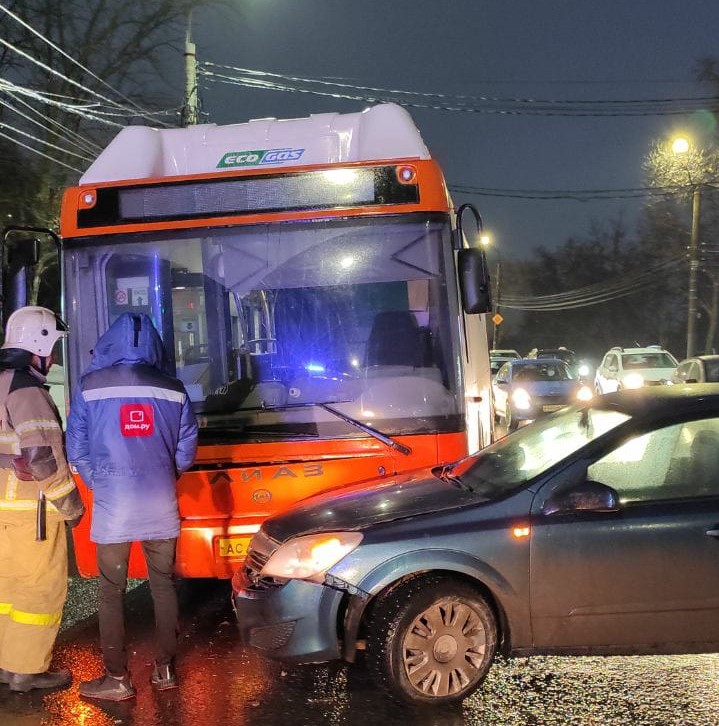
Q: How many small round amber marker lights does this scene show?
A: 2